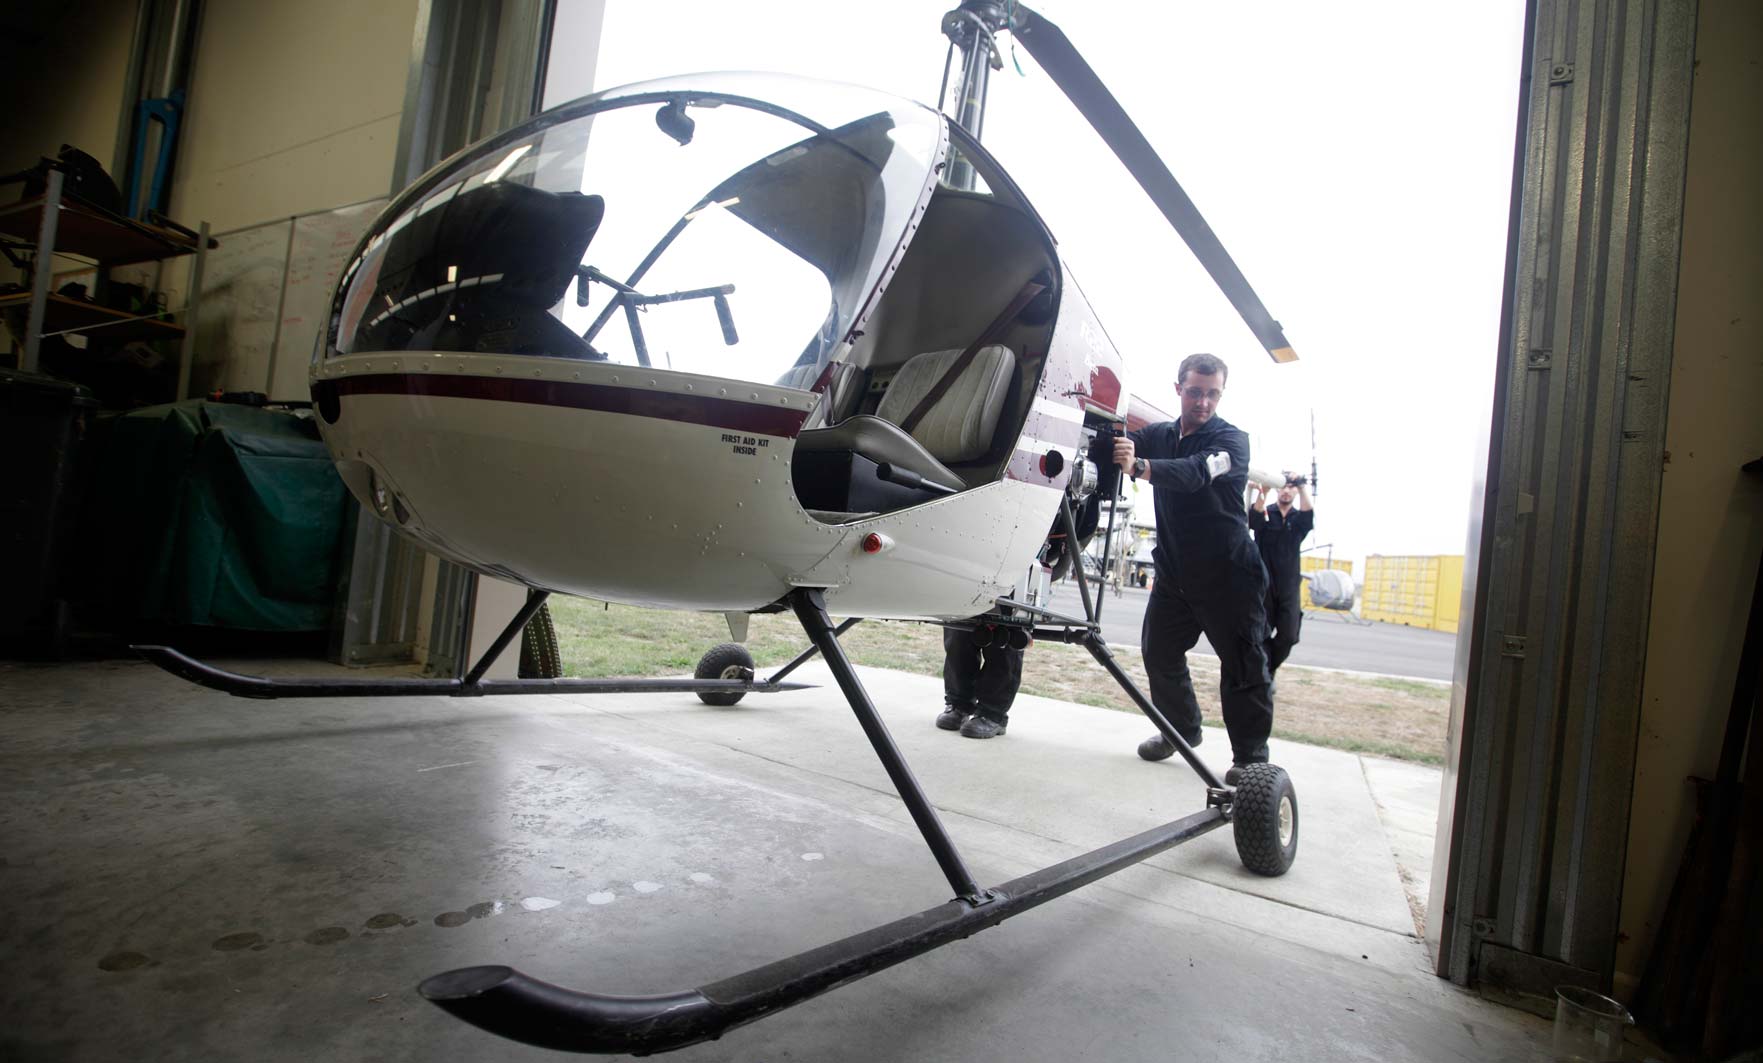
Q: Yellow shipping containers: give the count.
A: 2